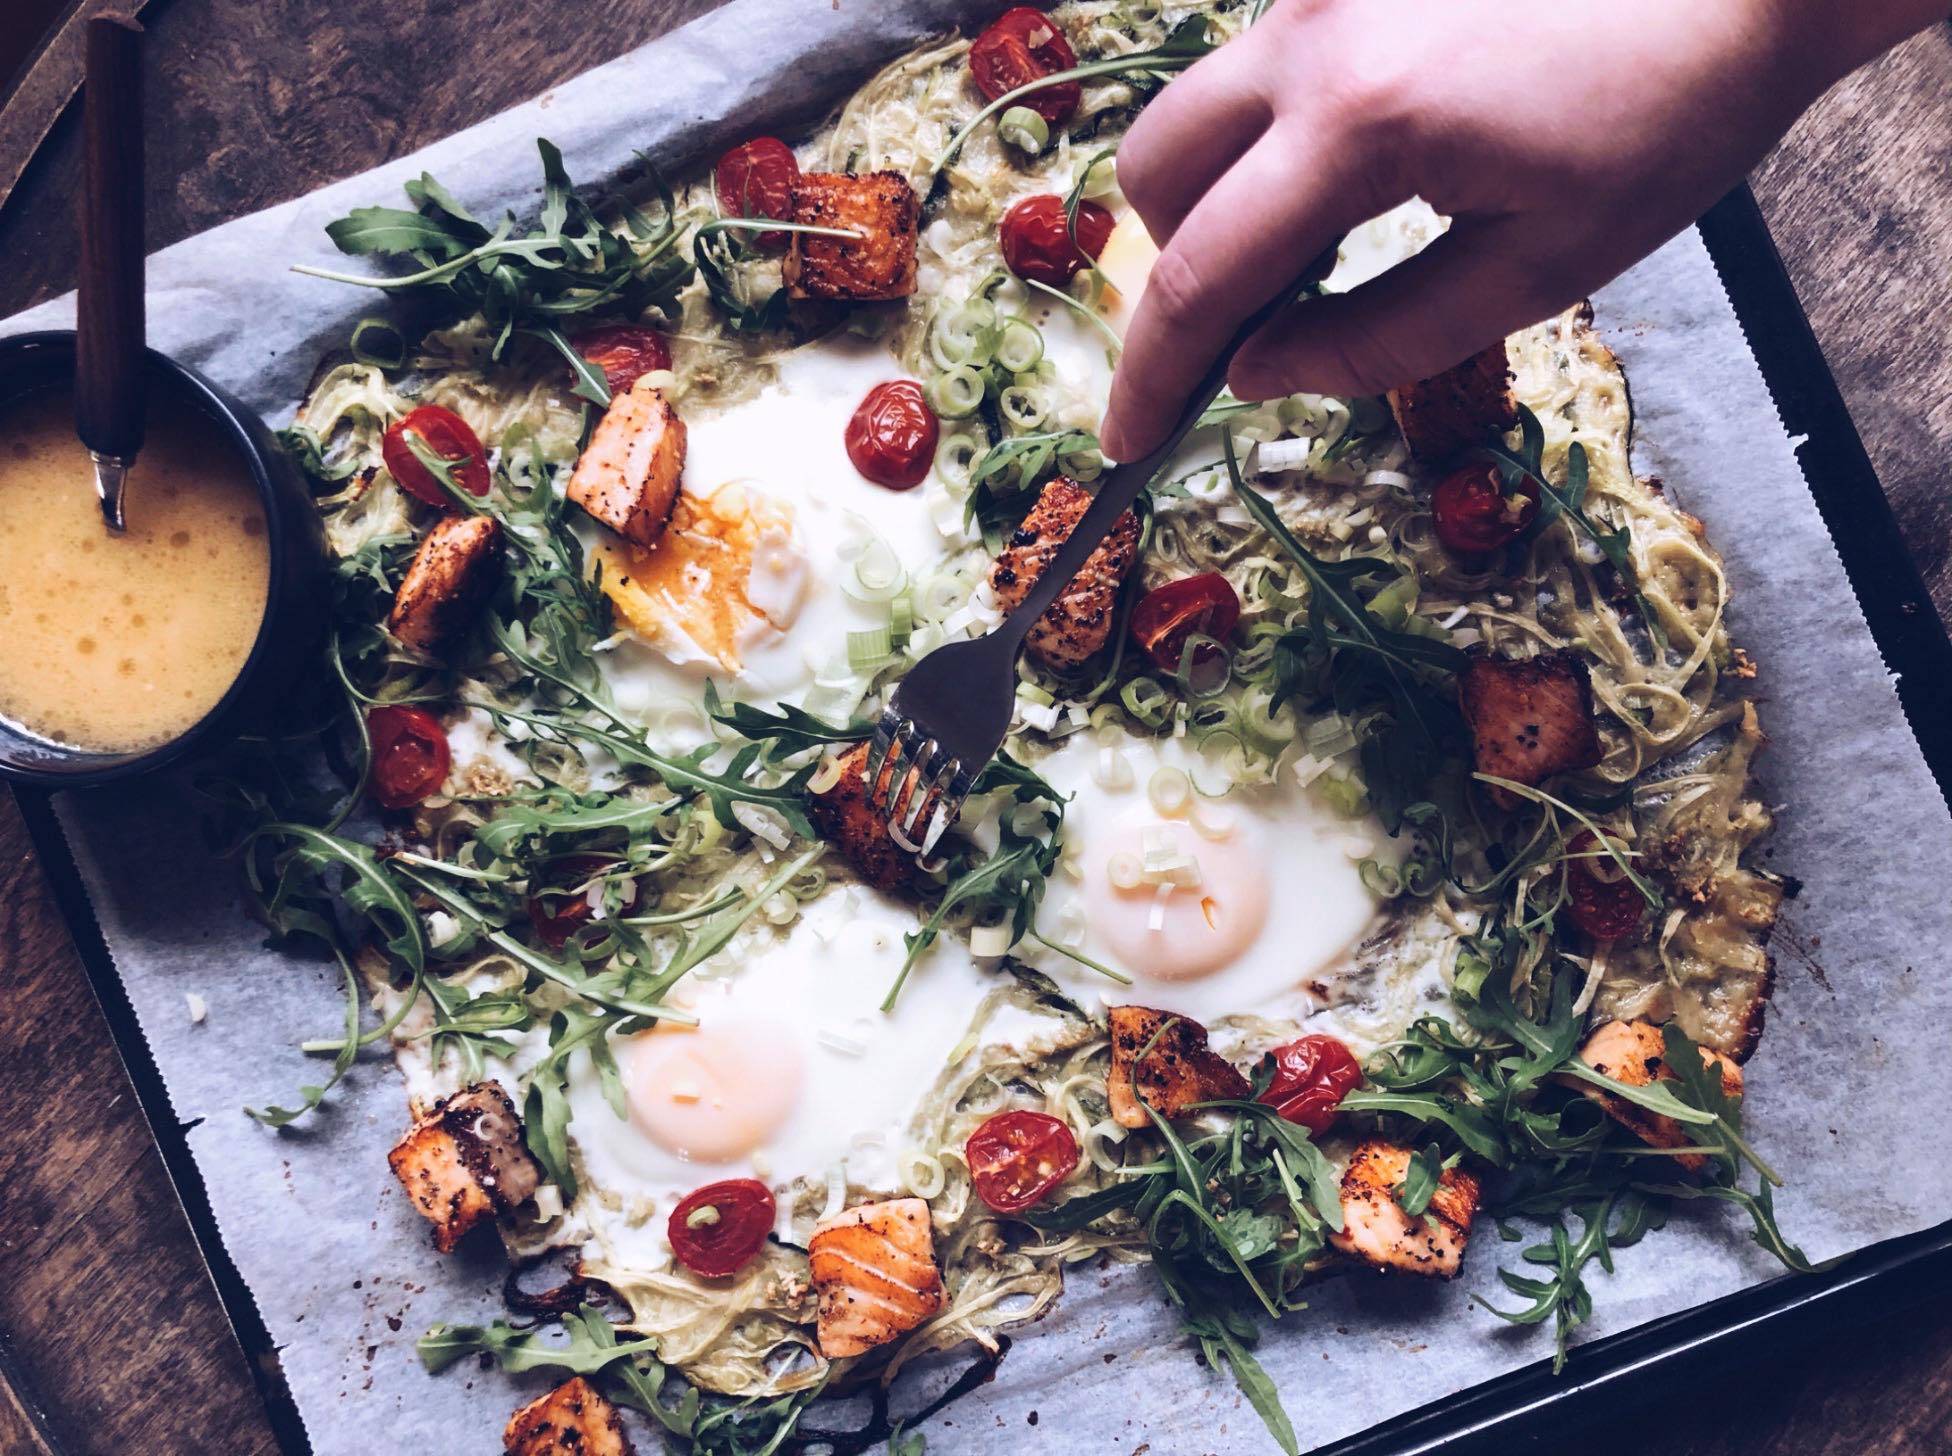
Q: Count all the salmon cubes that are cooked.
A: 13